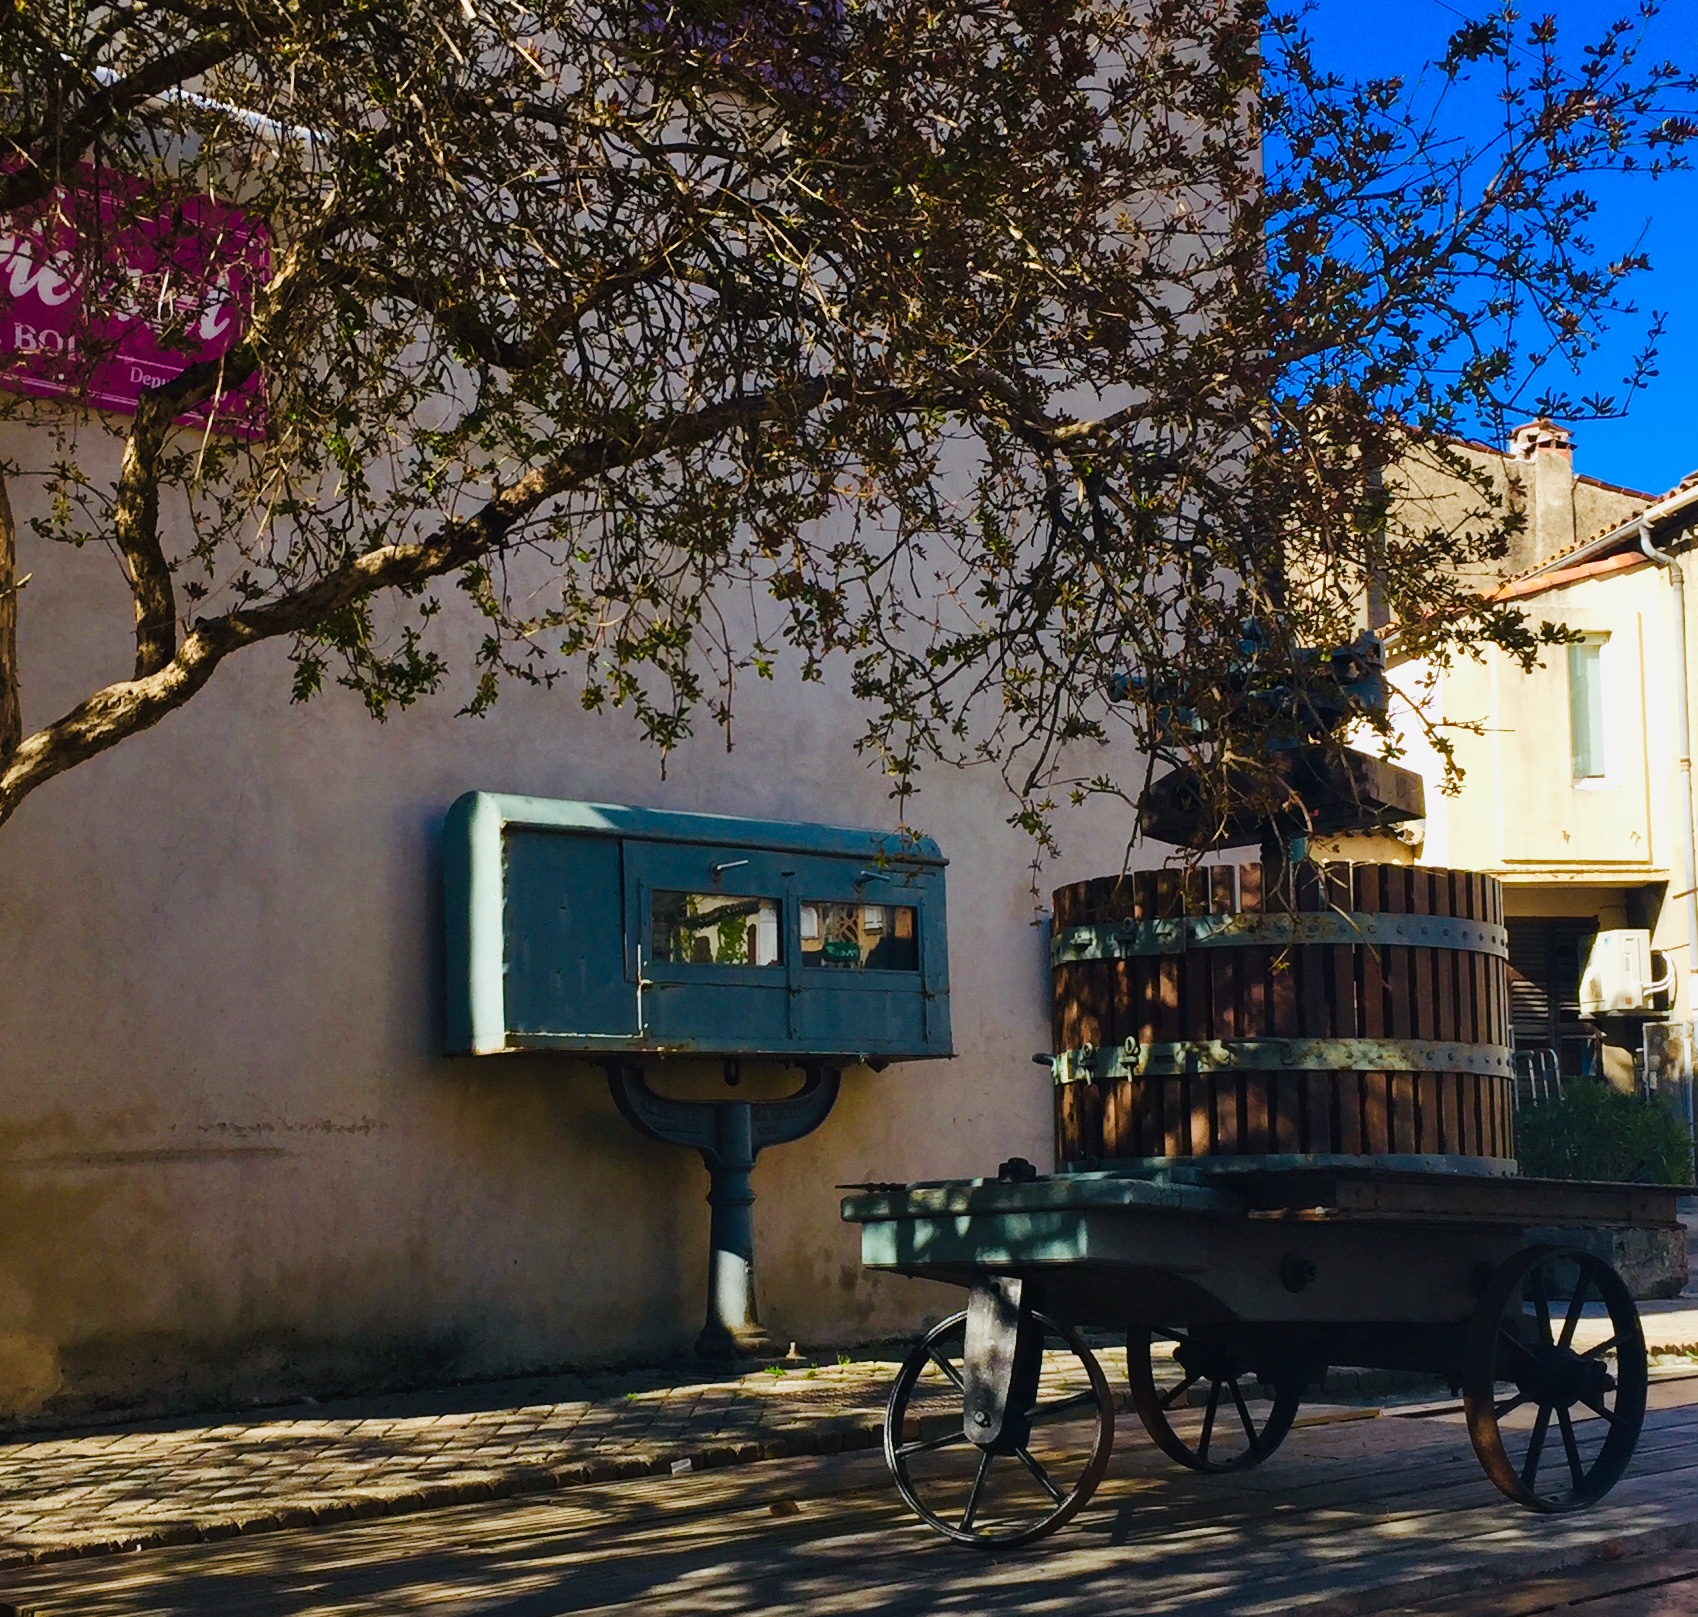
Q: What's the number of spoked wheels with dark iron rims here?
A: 3